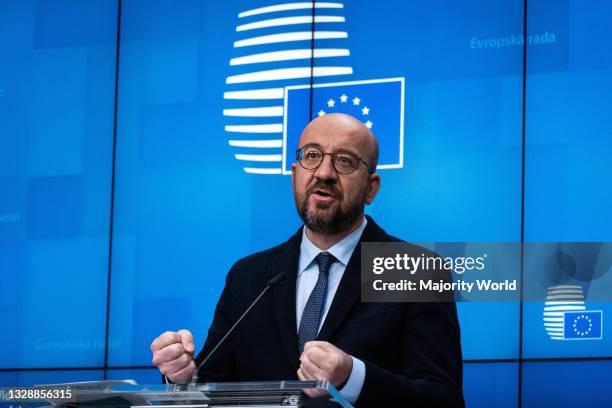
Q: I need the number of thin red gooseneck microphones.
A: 0